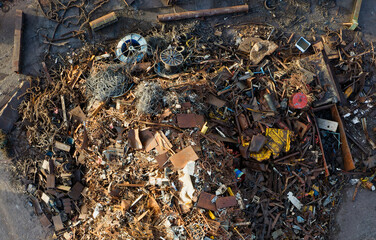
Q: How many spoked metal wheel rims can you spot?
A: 2